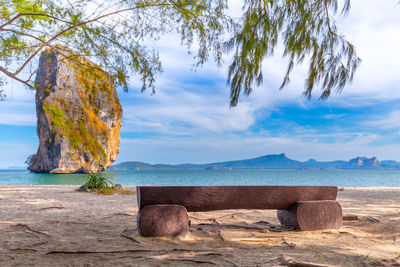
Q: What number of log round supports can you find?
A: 2